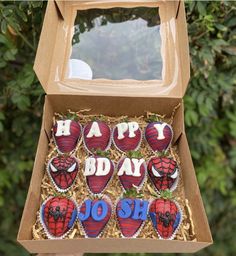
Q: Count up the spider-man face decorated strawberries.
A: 2